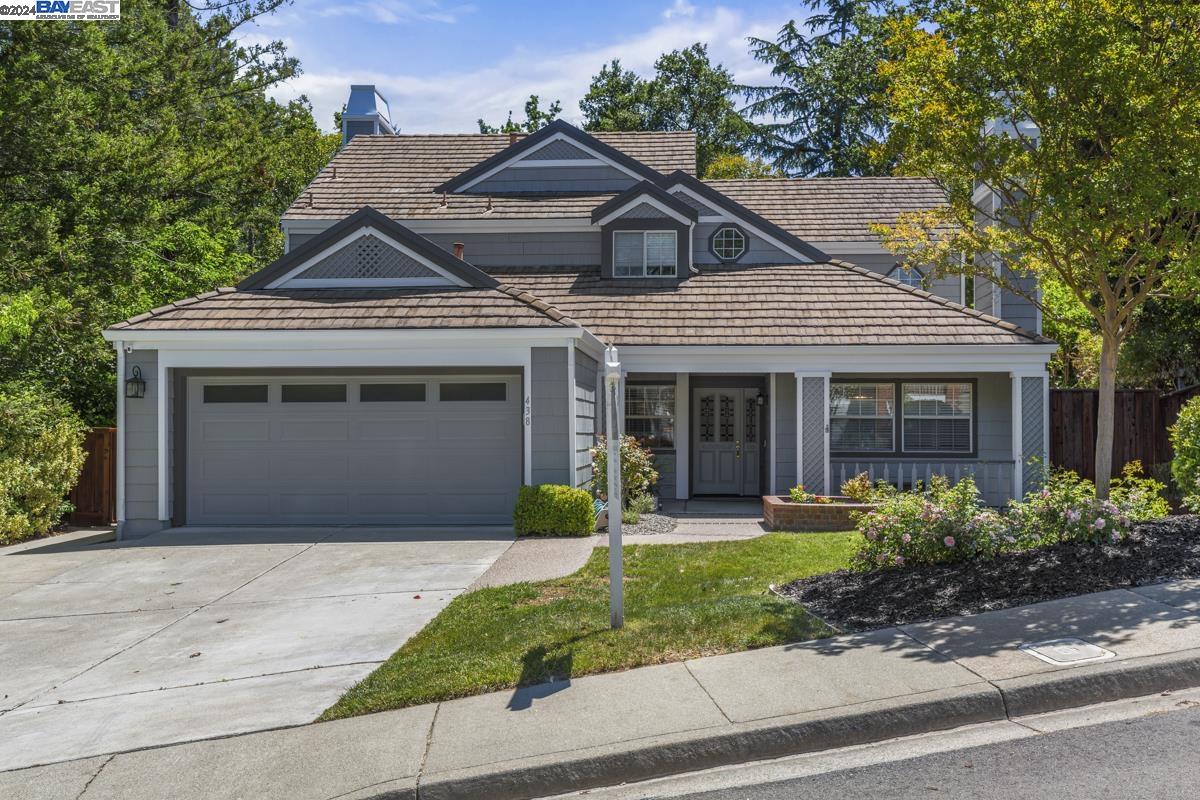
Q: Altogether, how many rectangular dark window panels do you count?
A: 4